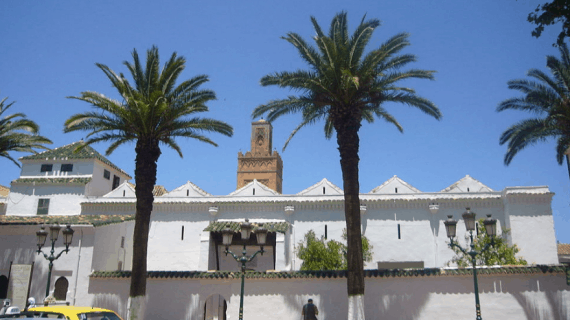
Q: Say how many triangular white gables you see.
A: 6